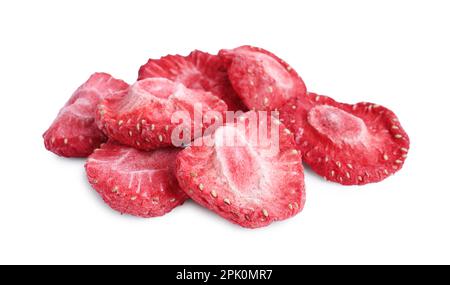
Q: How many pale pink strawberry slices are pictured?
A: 7